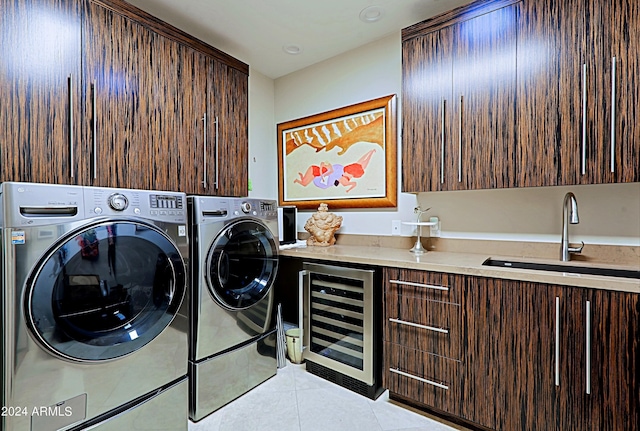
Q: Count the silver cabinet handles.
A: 13